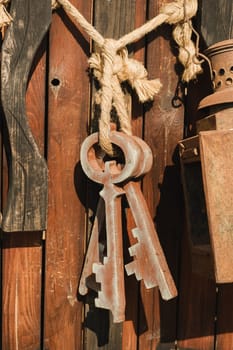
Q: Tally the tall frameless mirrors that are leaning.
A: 0